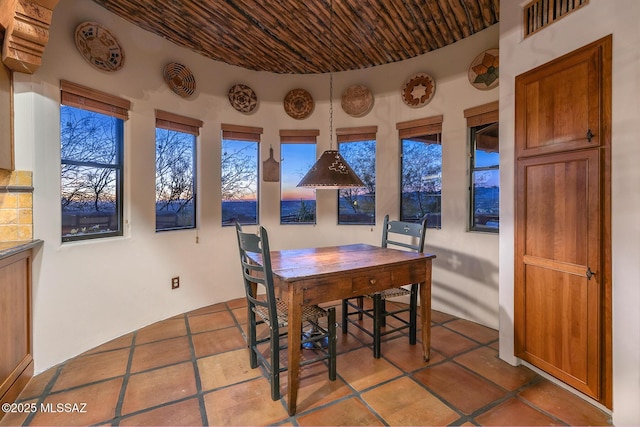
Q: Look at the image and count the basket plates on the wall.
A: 7